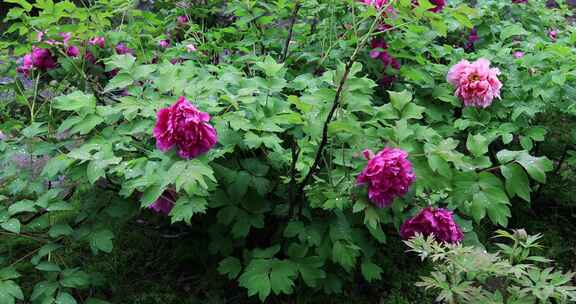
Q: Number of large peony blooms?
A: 4